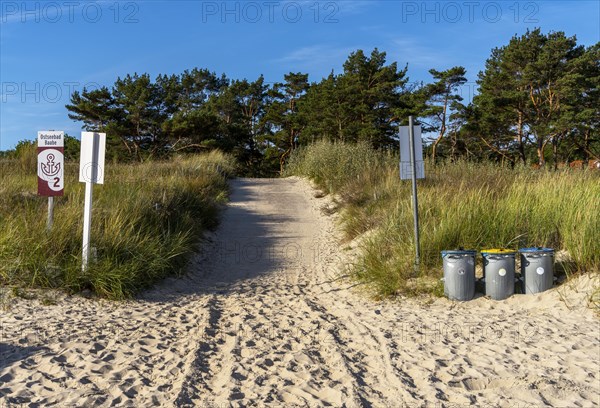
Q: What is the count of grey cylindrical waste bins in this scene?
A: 3